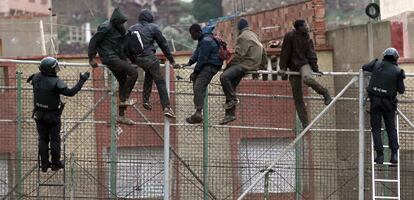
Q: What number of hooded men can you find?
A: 2